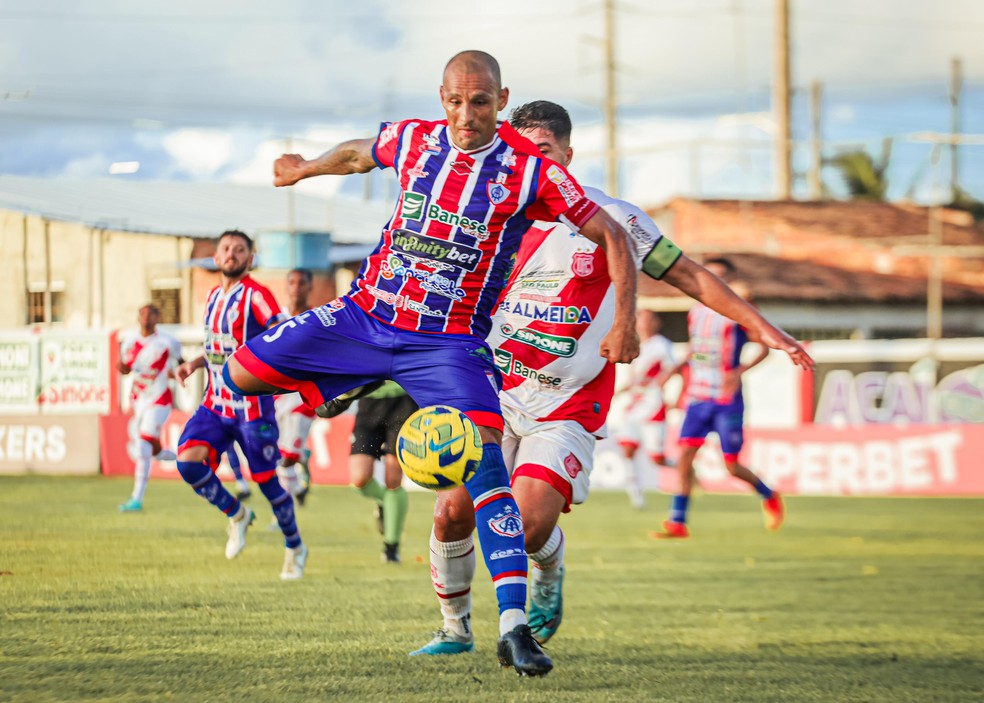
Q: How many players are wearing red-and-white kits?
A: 4